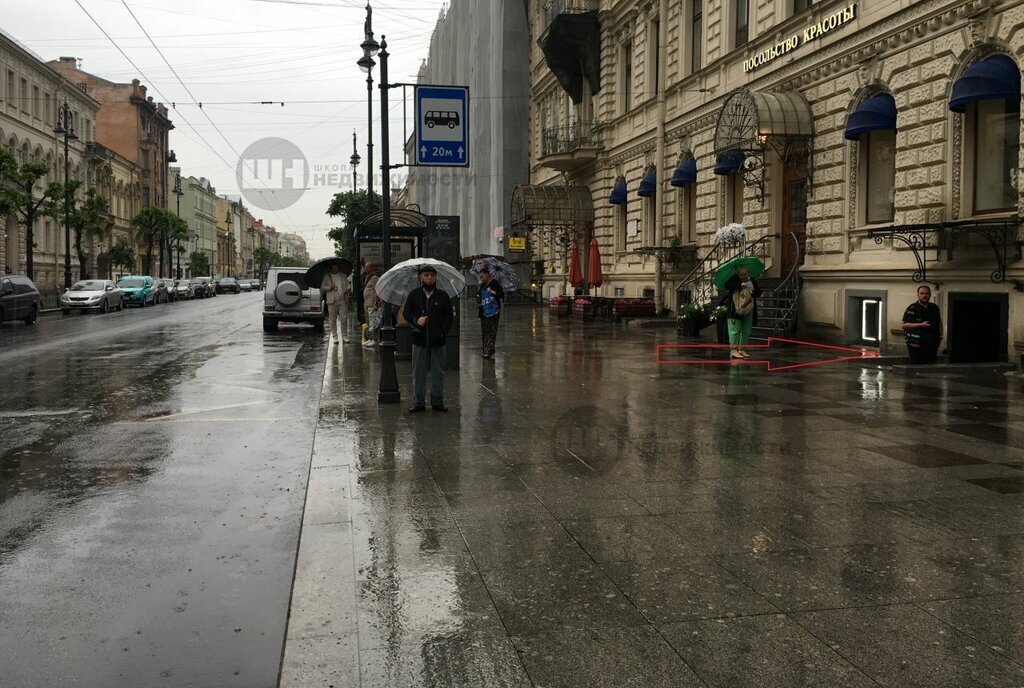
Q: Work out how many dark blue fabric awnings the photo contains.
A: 6